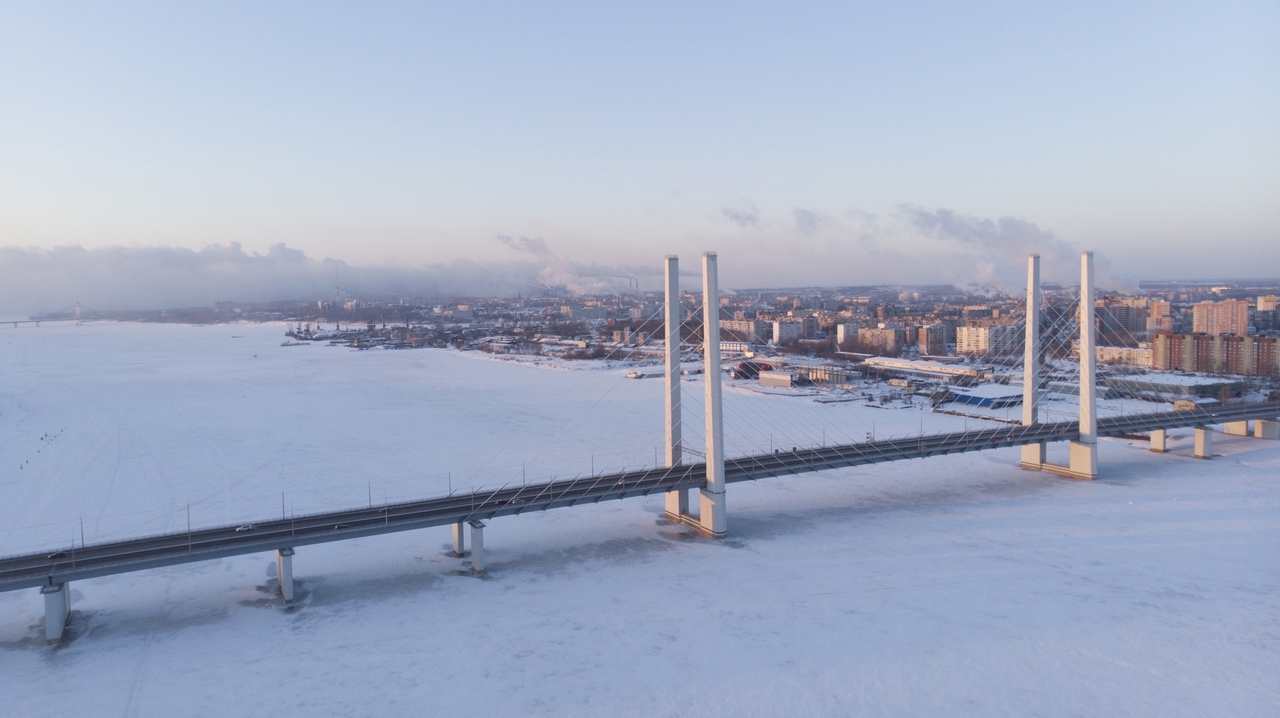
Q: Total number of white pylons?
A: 4